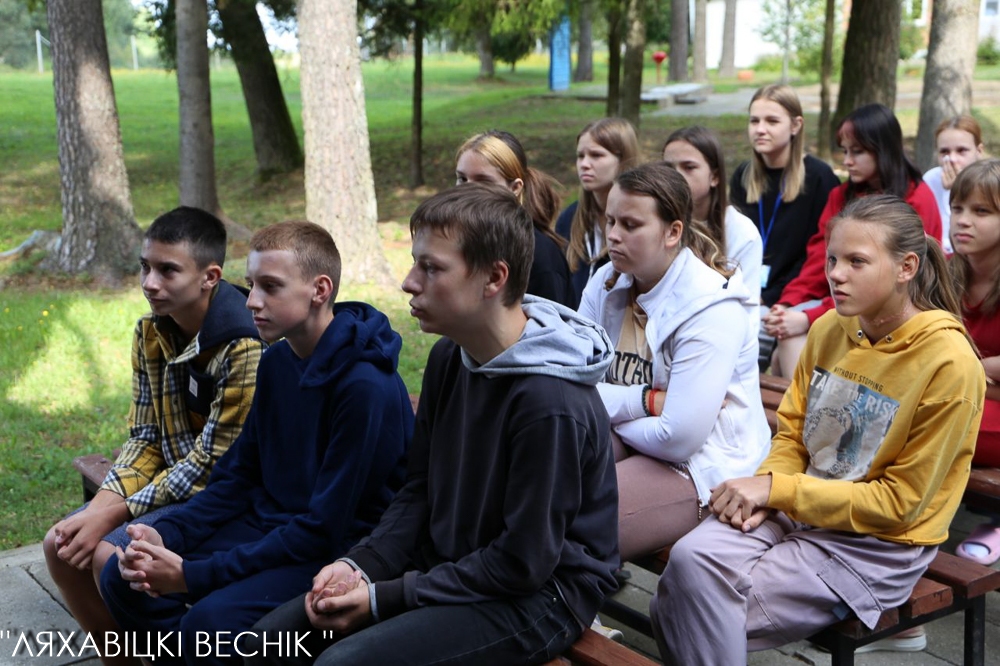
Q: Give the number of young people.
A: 12